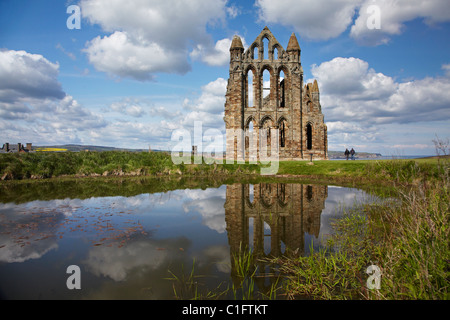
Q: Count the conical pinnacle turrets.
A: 2